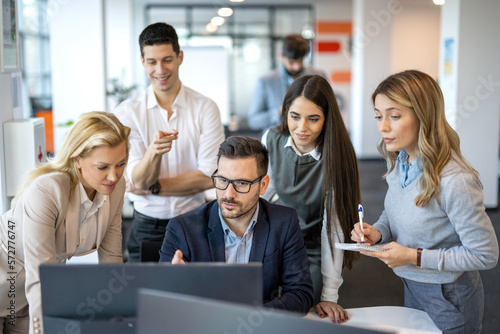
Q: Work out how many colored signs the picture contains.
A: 3